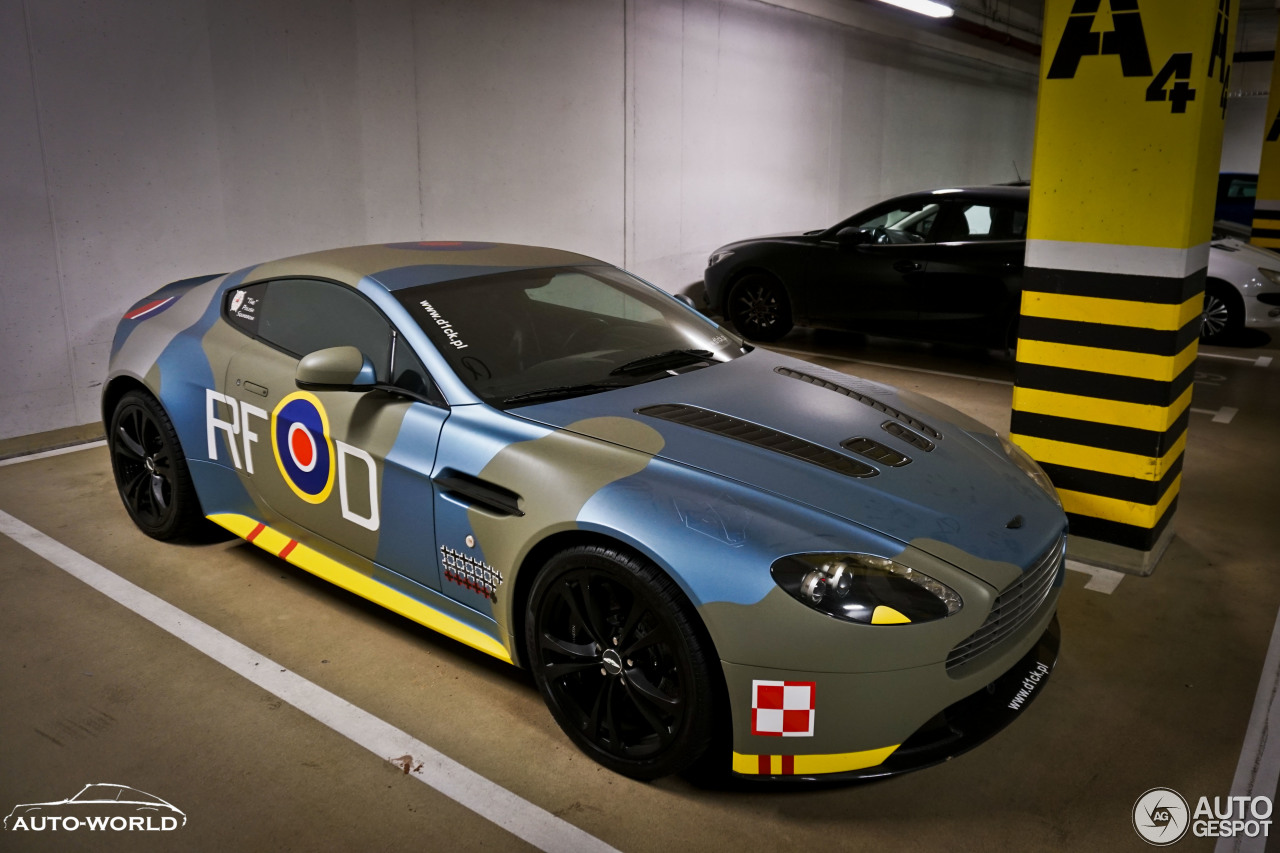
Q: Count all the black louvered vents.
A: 4